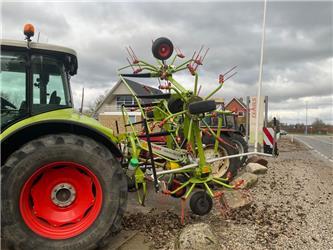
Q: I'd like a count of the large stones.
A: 5